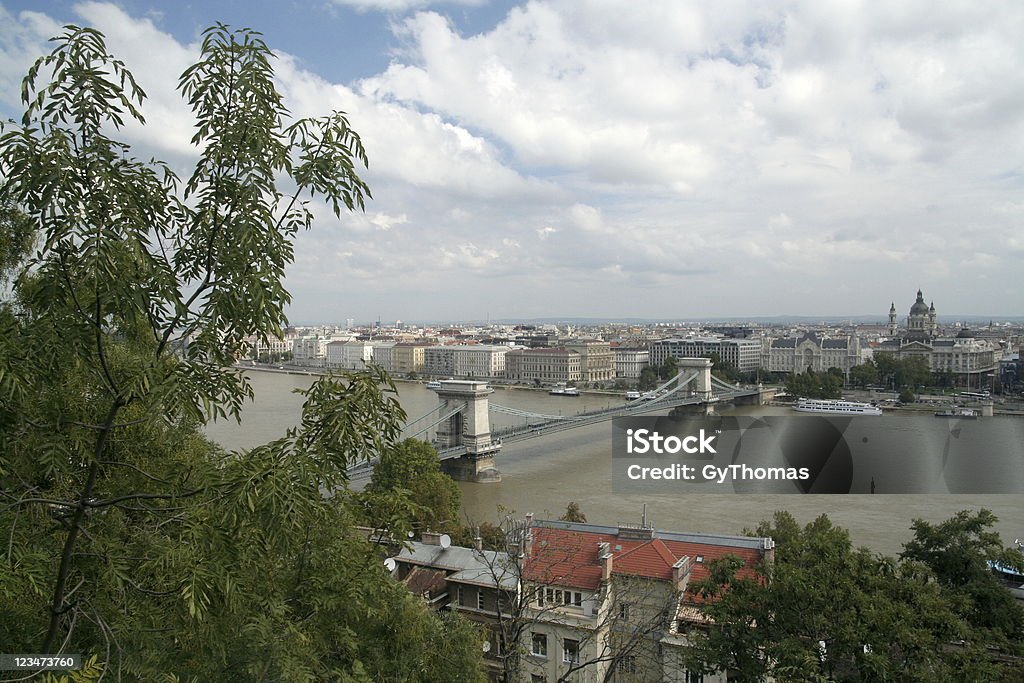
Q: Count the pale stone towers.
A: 2